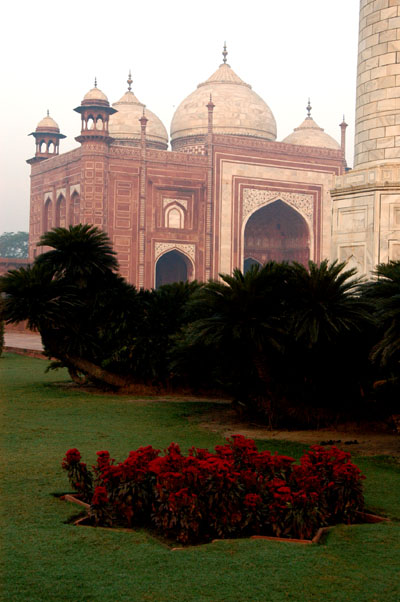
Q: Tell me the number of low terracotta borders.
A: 1